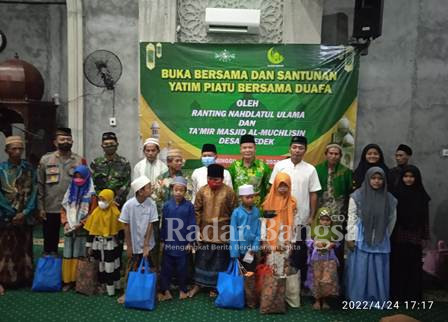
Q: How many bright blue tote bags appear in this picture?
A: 3